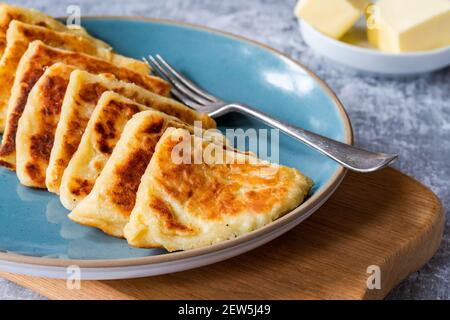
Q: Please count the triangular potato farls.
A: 8